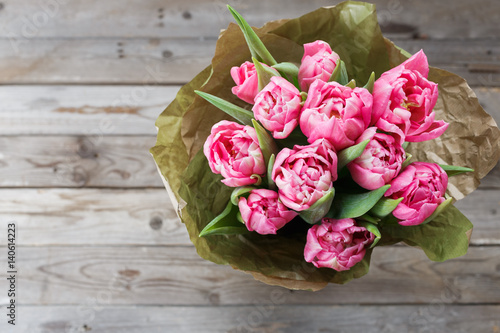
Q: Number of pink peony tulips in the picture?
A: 11